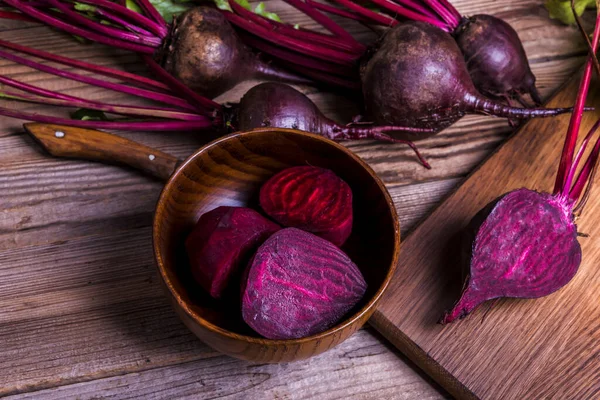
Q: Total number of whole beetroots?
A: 4